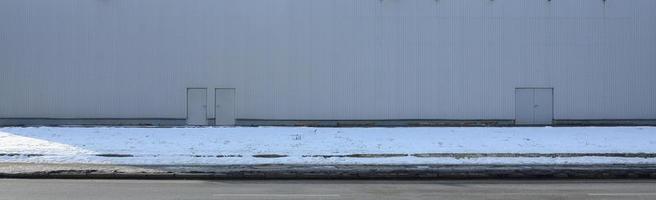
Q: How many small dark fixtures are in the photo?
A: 5